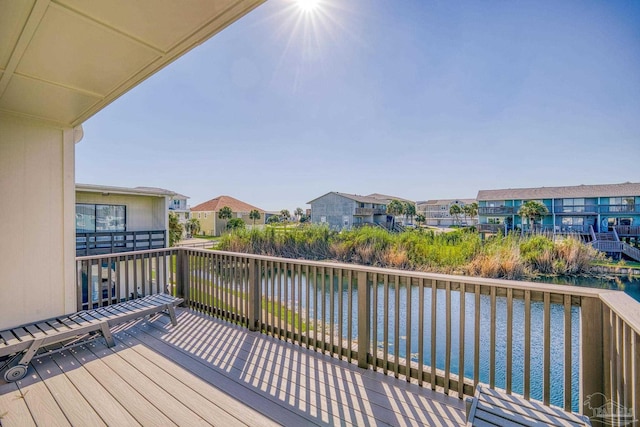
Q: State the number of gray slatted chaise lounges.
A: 2